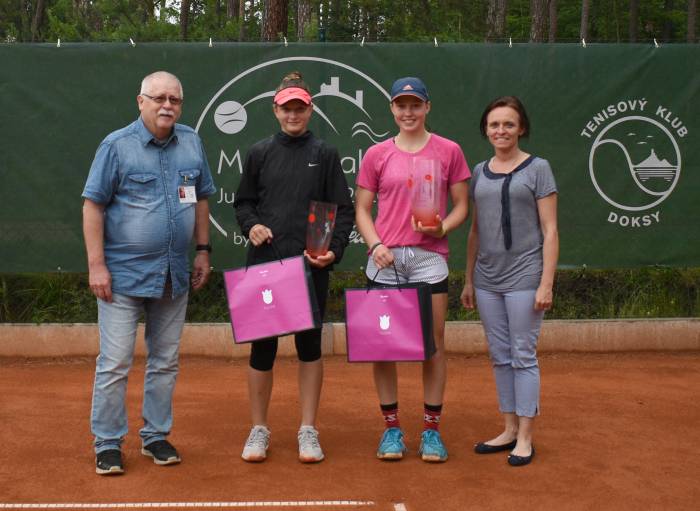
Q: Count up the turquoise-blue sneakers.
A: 2